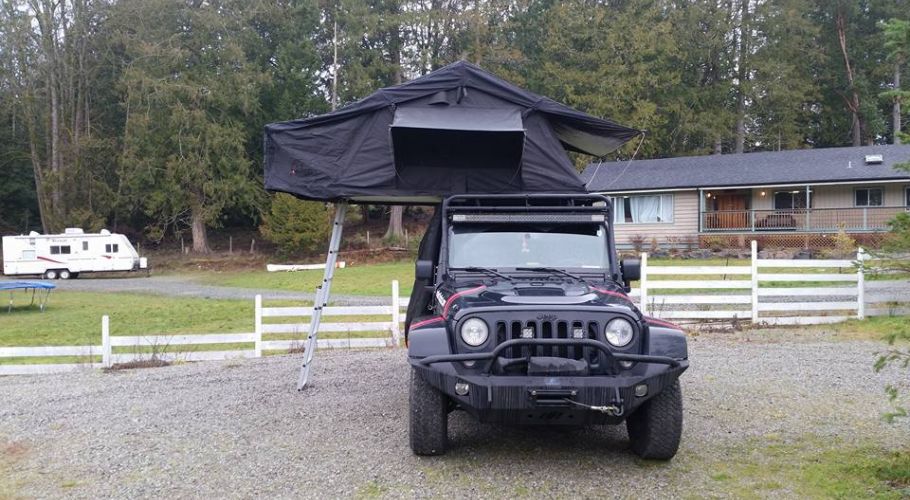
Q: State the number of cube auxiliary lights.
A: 2